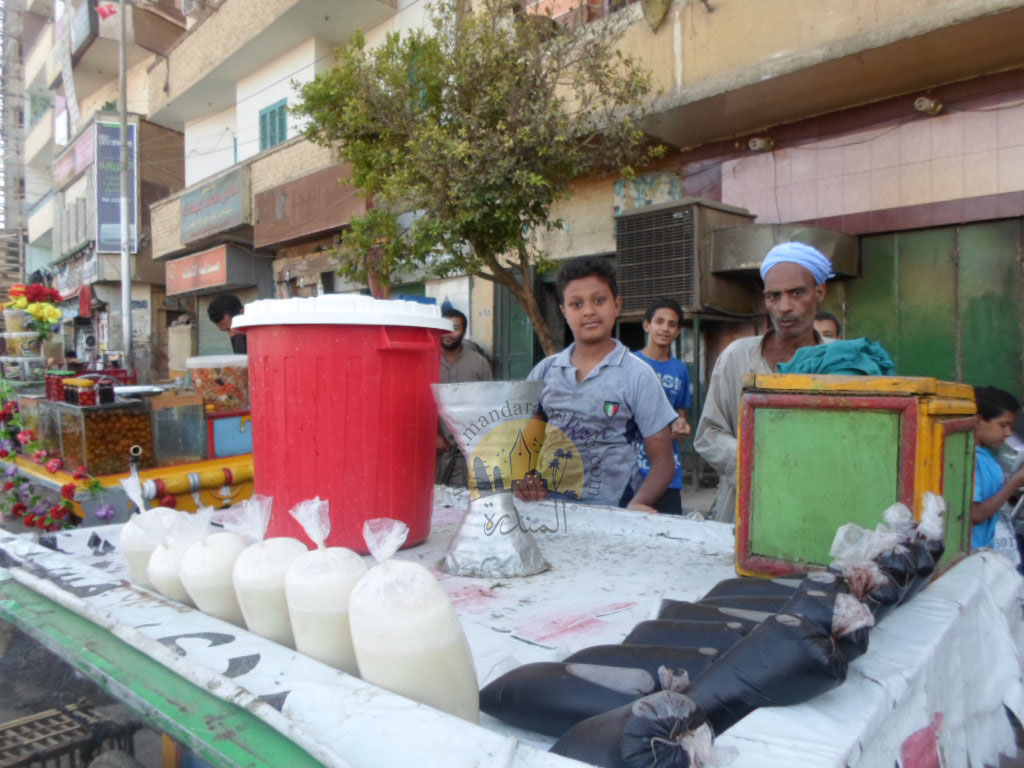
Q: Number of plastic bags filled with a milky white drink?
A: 6